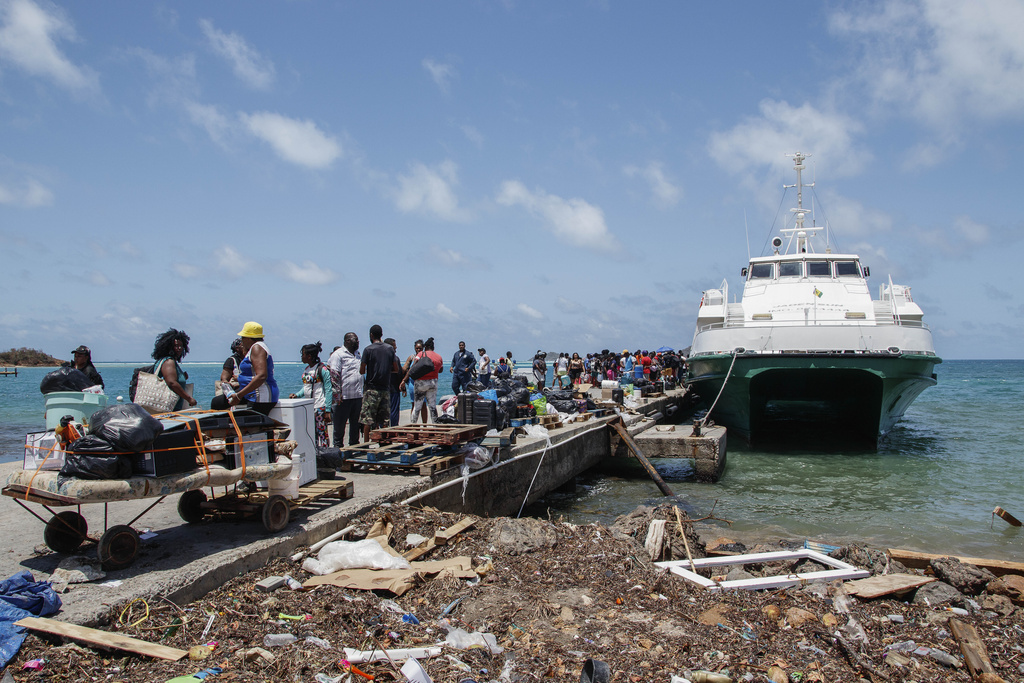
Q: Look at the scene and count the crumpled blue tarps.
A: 1